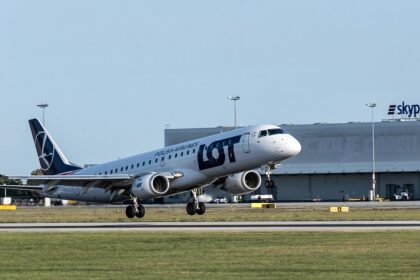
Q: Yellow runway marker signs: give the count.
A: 3